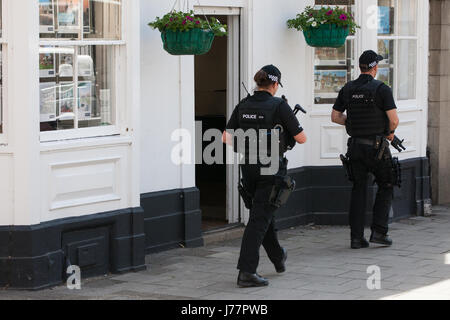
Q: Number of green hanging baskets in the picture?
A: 2